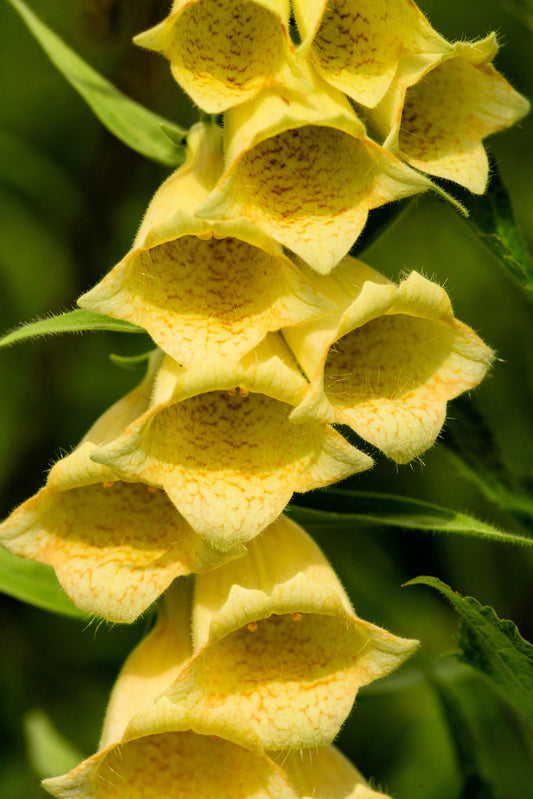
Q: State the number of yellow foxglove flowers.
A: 11